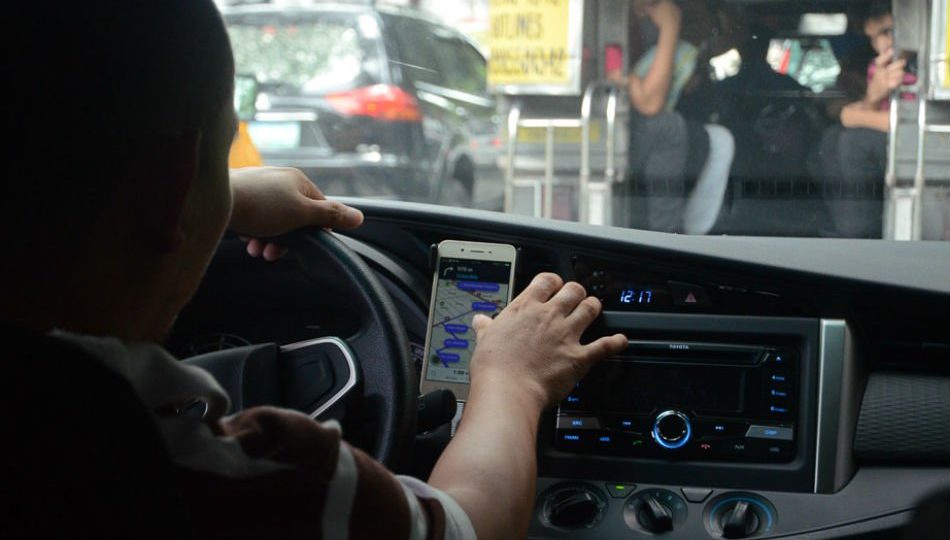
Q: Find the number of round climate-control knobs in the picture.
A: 3